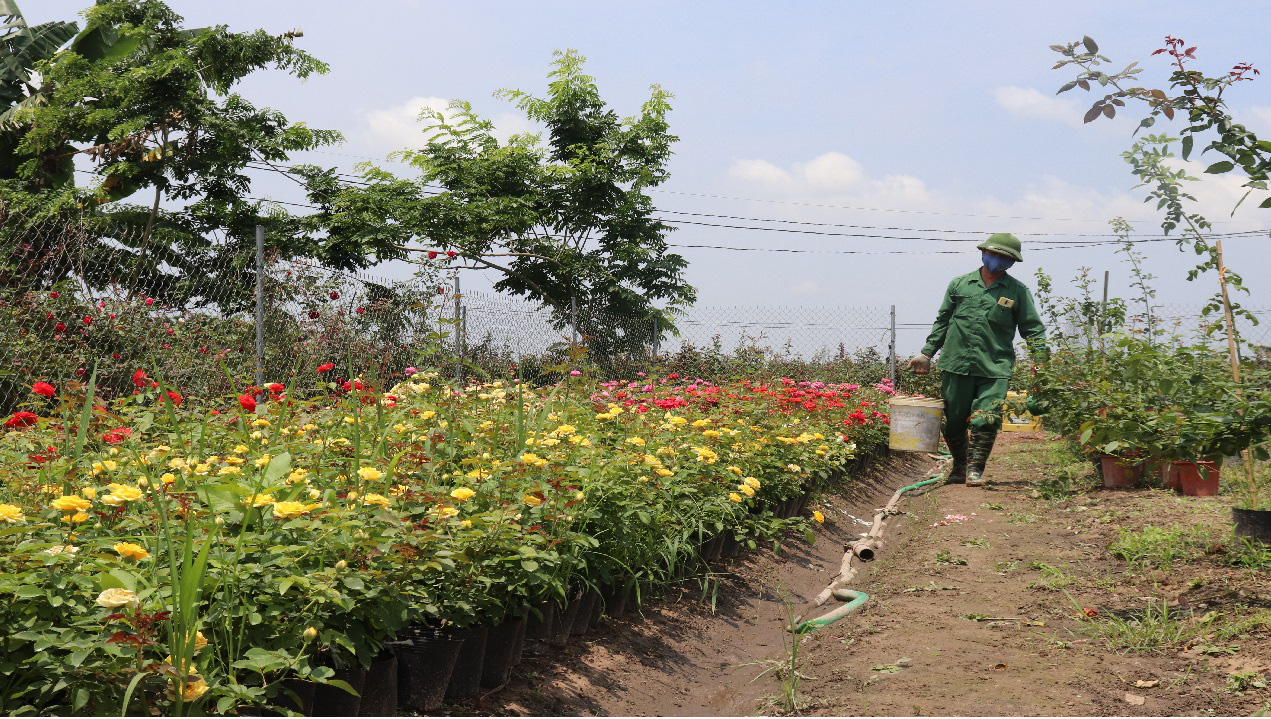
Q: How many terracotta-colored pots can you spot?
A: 3